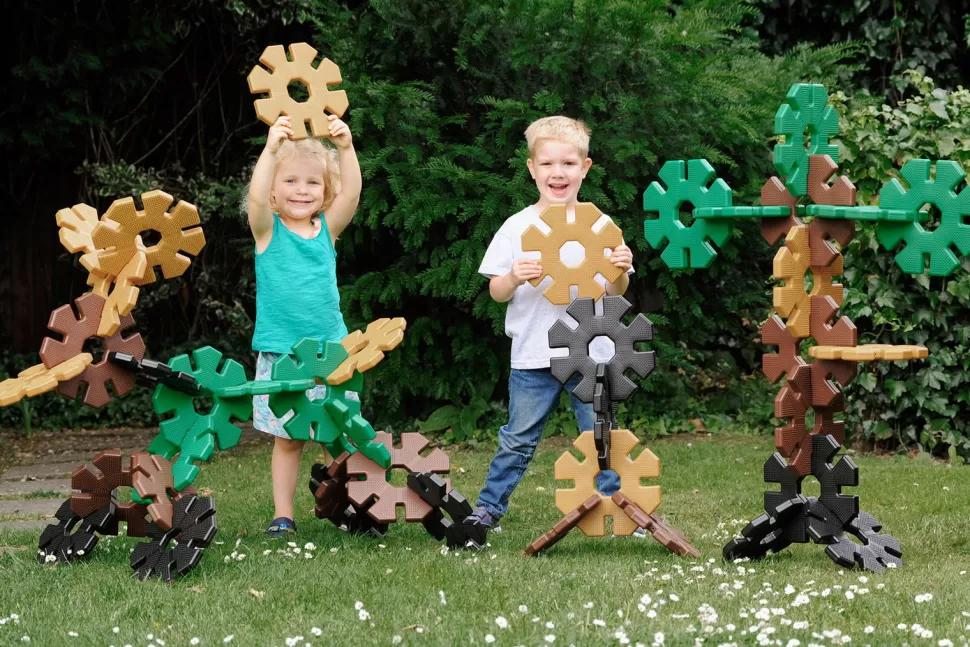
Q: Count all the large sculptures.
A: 3